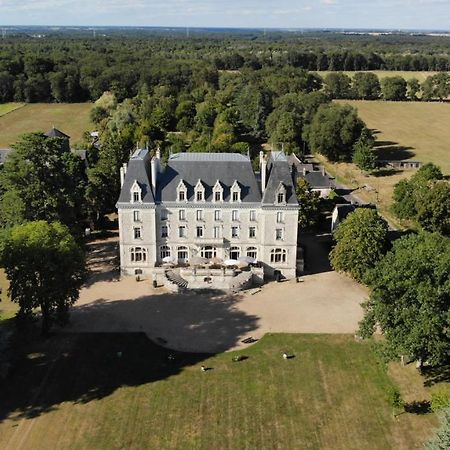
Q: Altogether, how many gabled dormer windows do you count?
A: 6